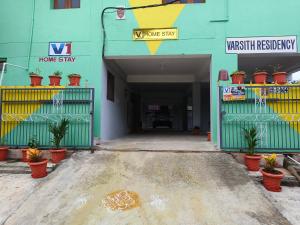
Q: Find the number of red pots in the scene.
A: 12